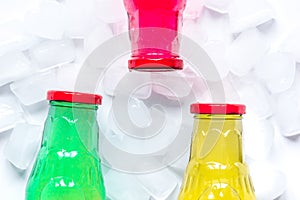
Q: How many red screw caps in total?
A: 3